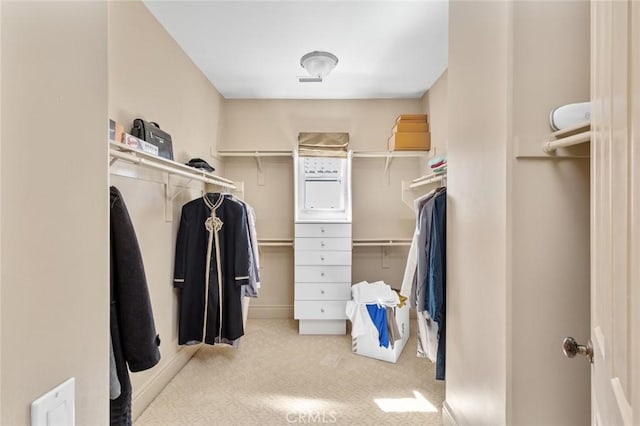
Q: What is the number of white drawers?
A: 6